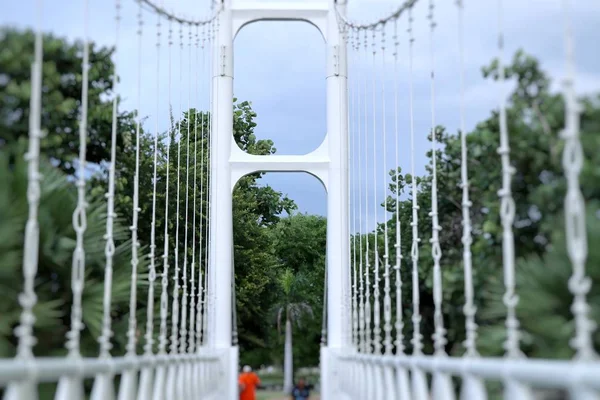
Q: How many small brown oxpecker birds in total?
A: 0